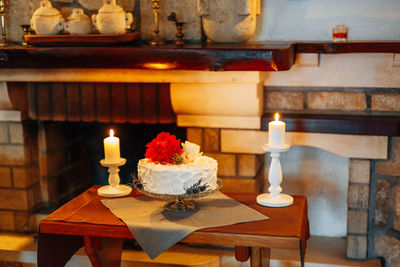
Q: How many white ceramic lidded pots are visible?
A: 3